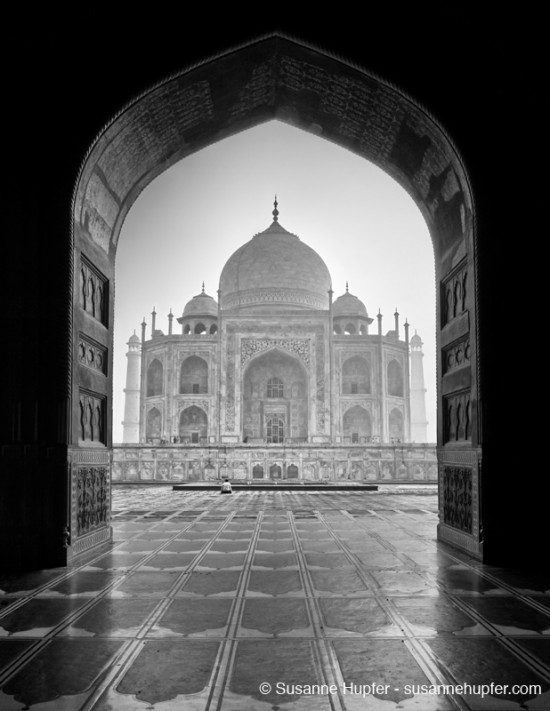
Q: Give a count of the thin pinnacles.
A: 8